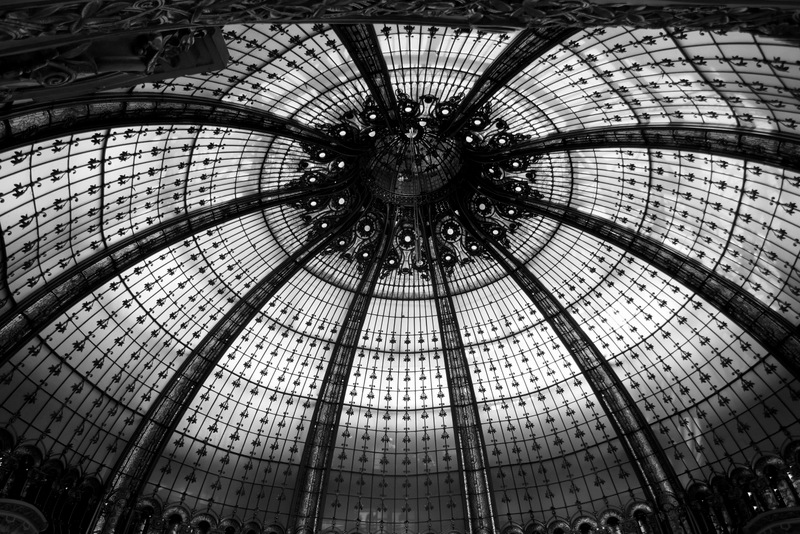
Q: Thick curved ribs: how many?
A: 10